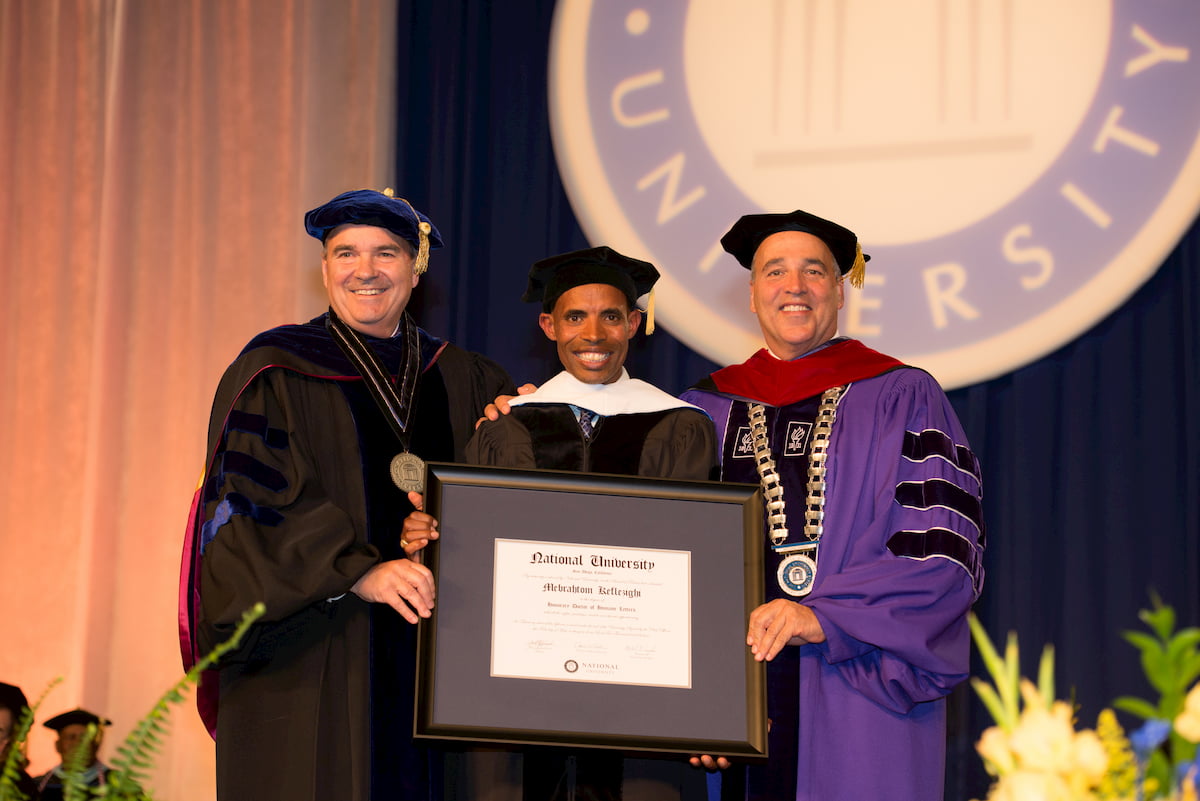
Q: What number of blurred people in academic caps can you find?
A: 2